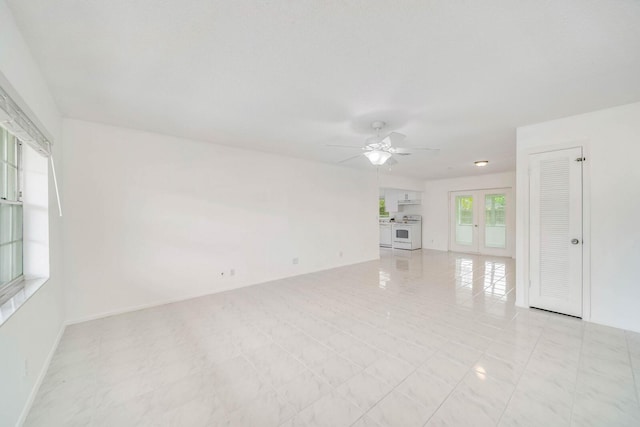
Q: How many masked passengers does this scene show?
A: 0